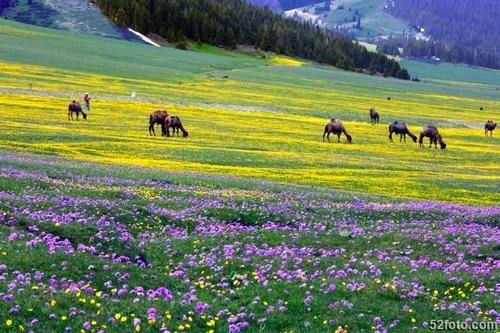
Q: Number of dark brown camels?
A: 8